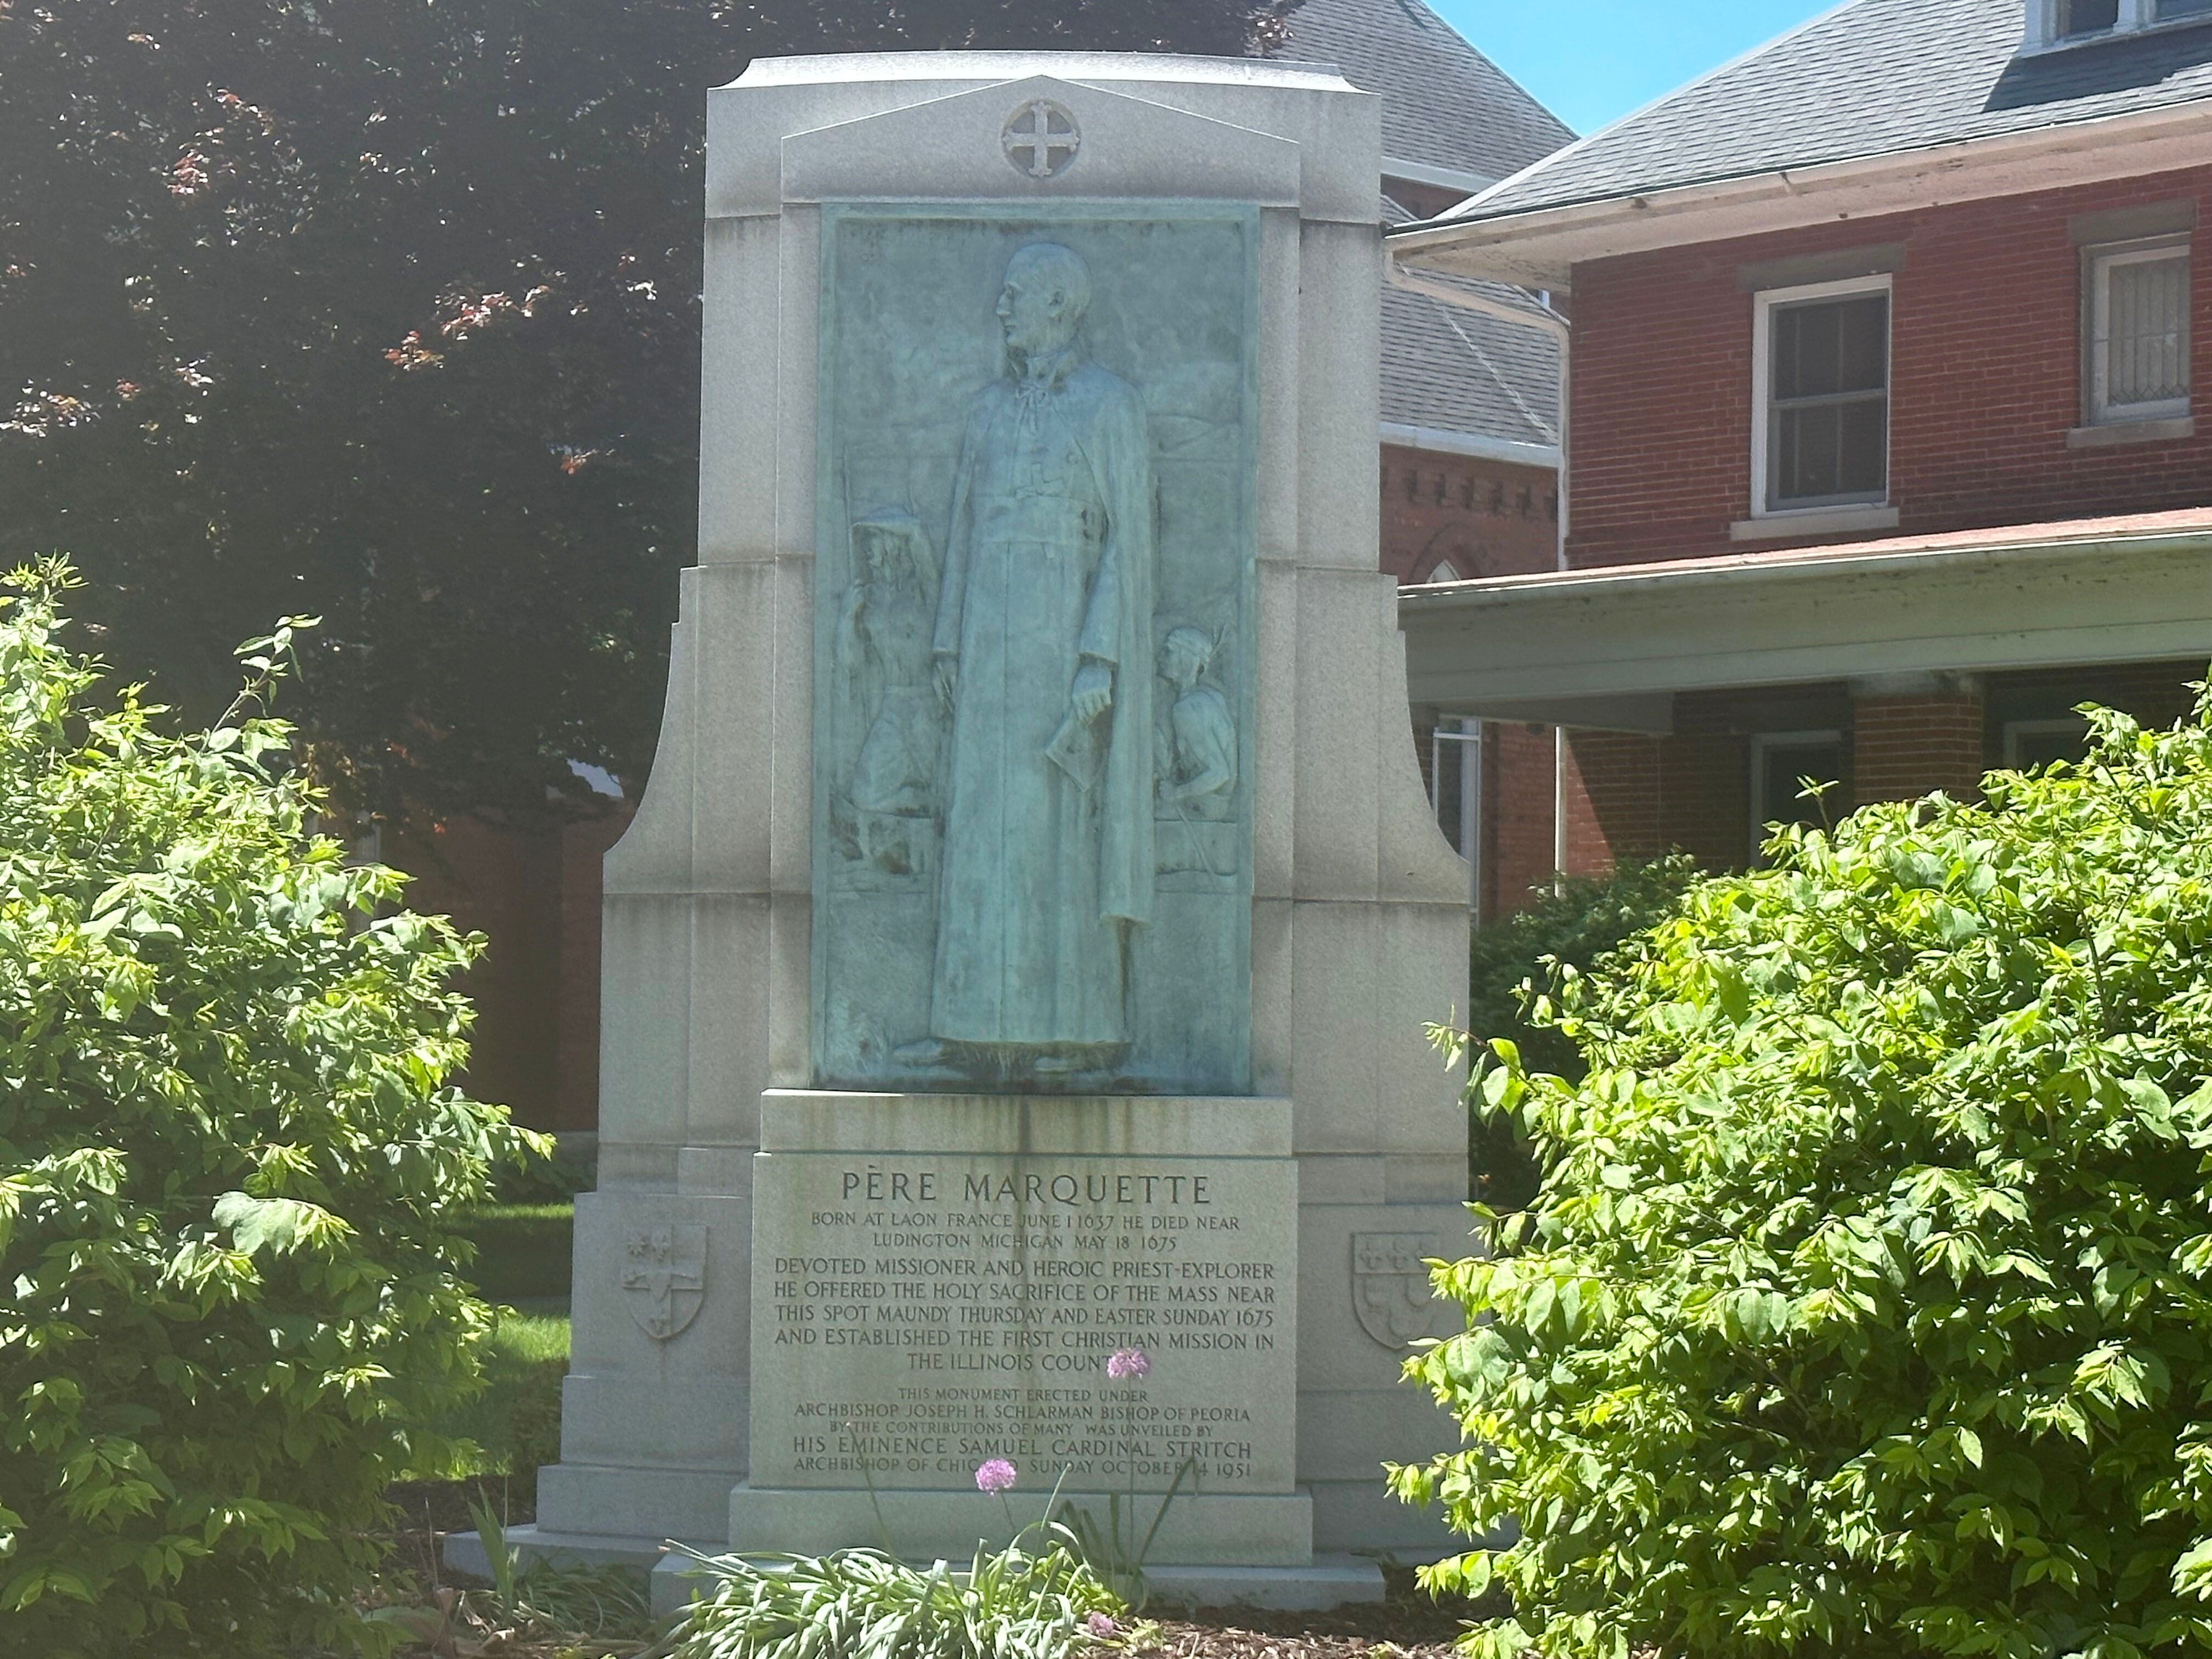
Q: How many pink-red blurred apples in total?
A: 0